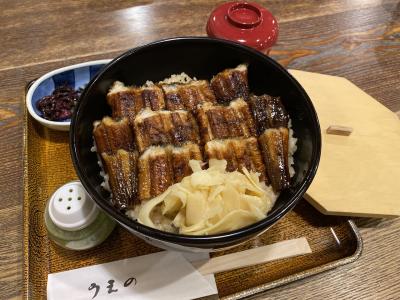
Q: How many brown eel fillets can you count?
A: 11